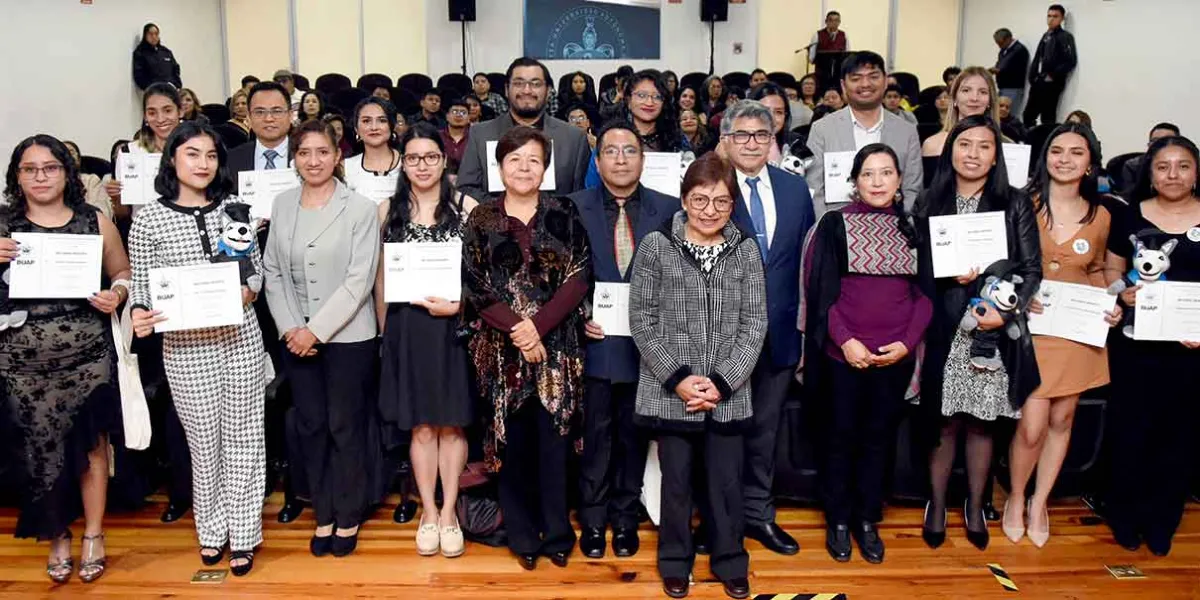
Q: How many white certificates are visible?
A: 14